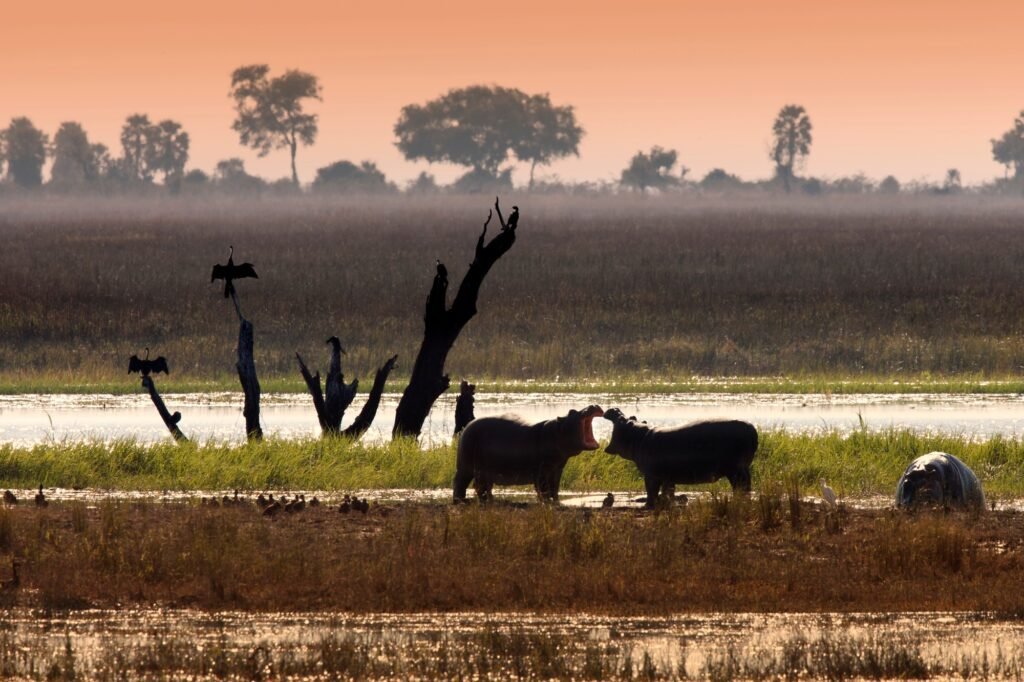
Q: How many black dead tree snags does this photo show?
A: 5